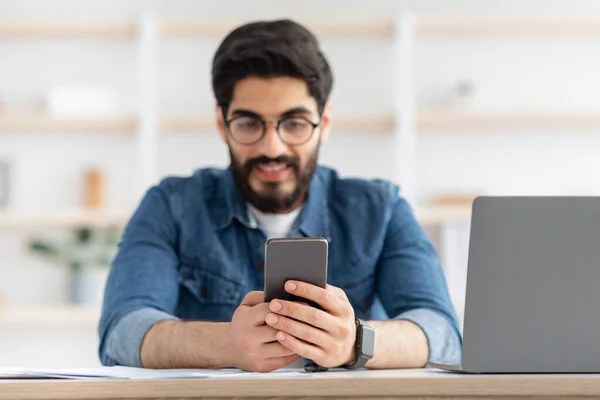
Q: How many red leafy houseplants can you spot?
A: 0